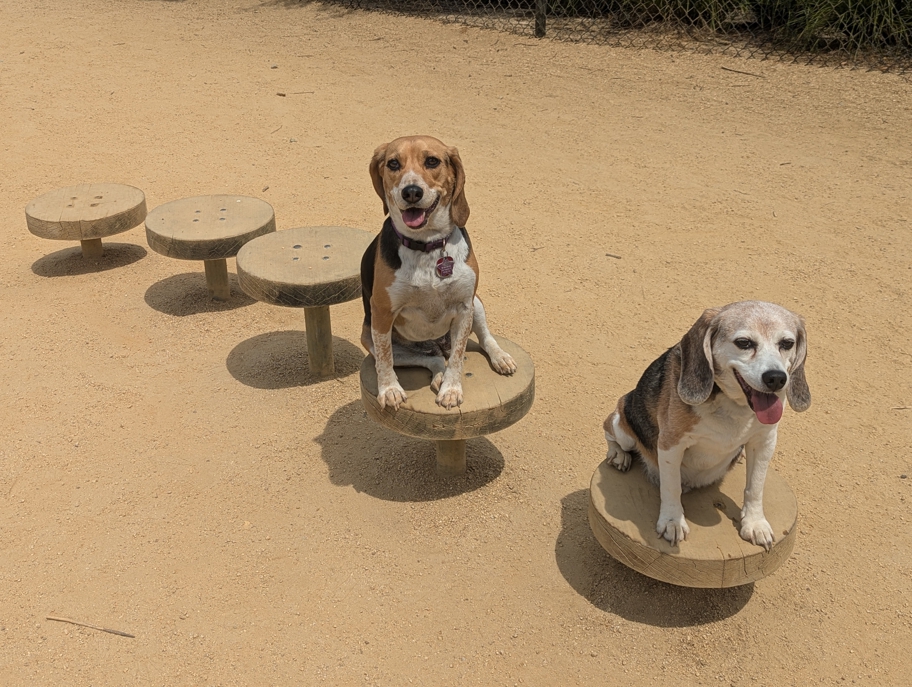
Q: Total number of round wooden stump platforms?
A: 5